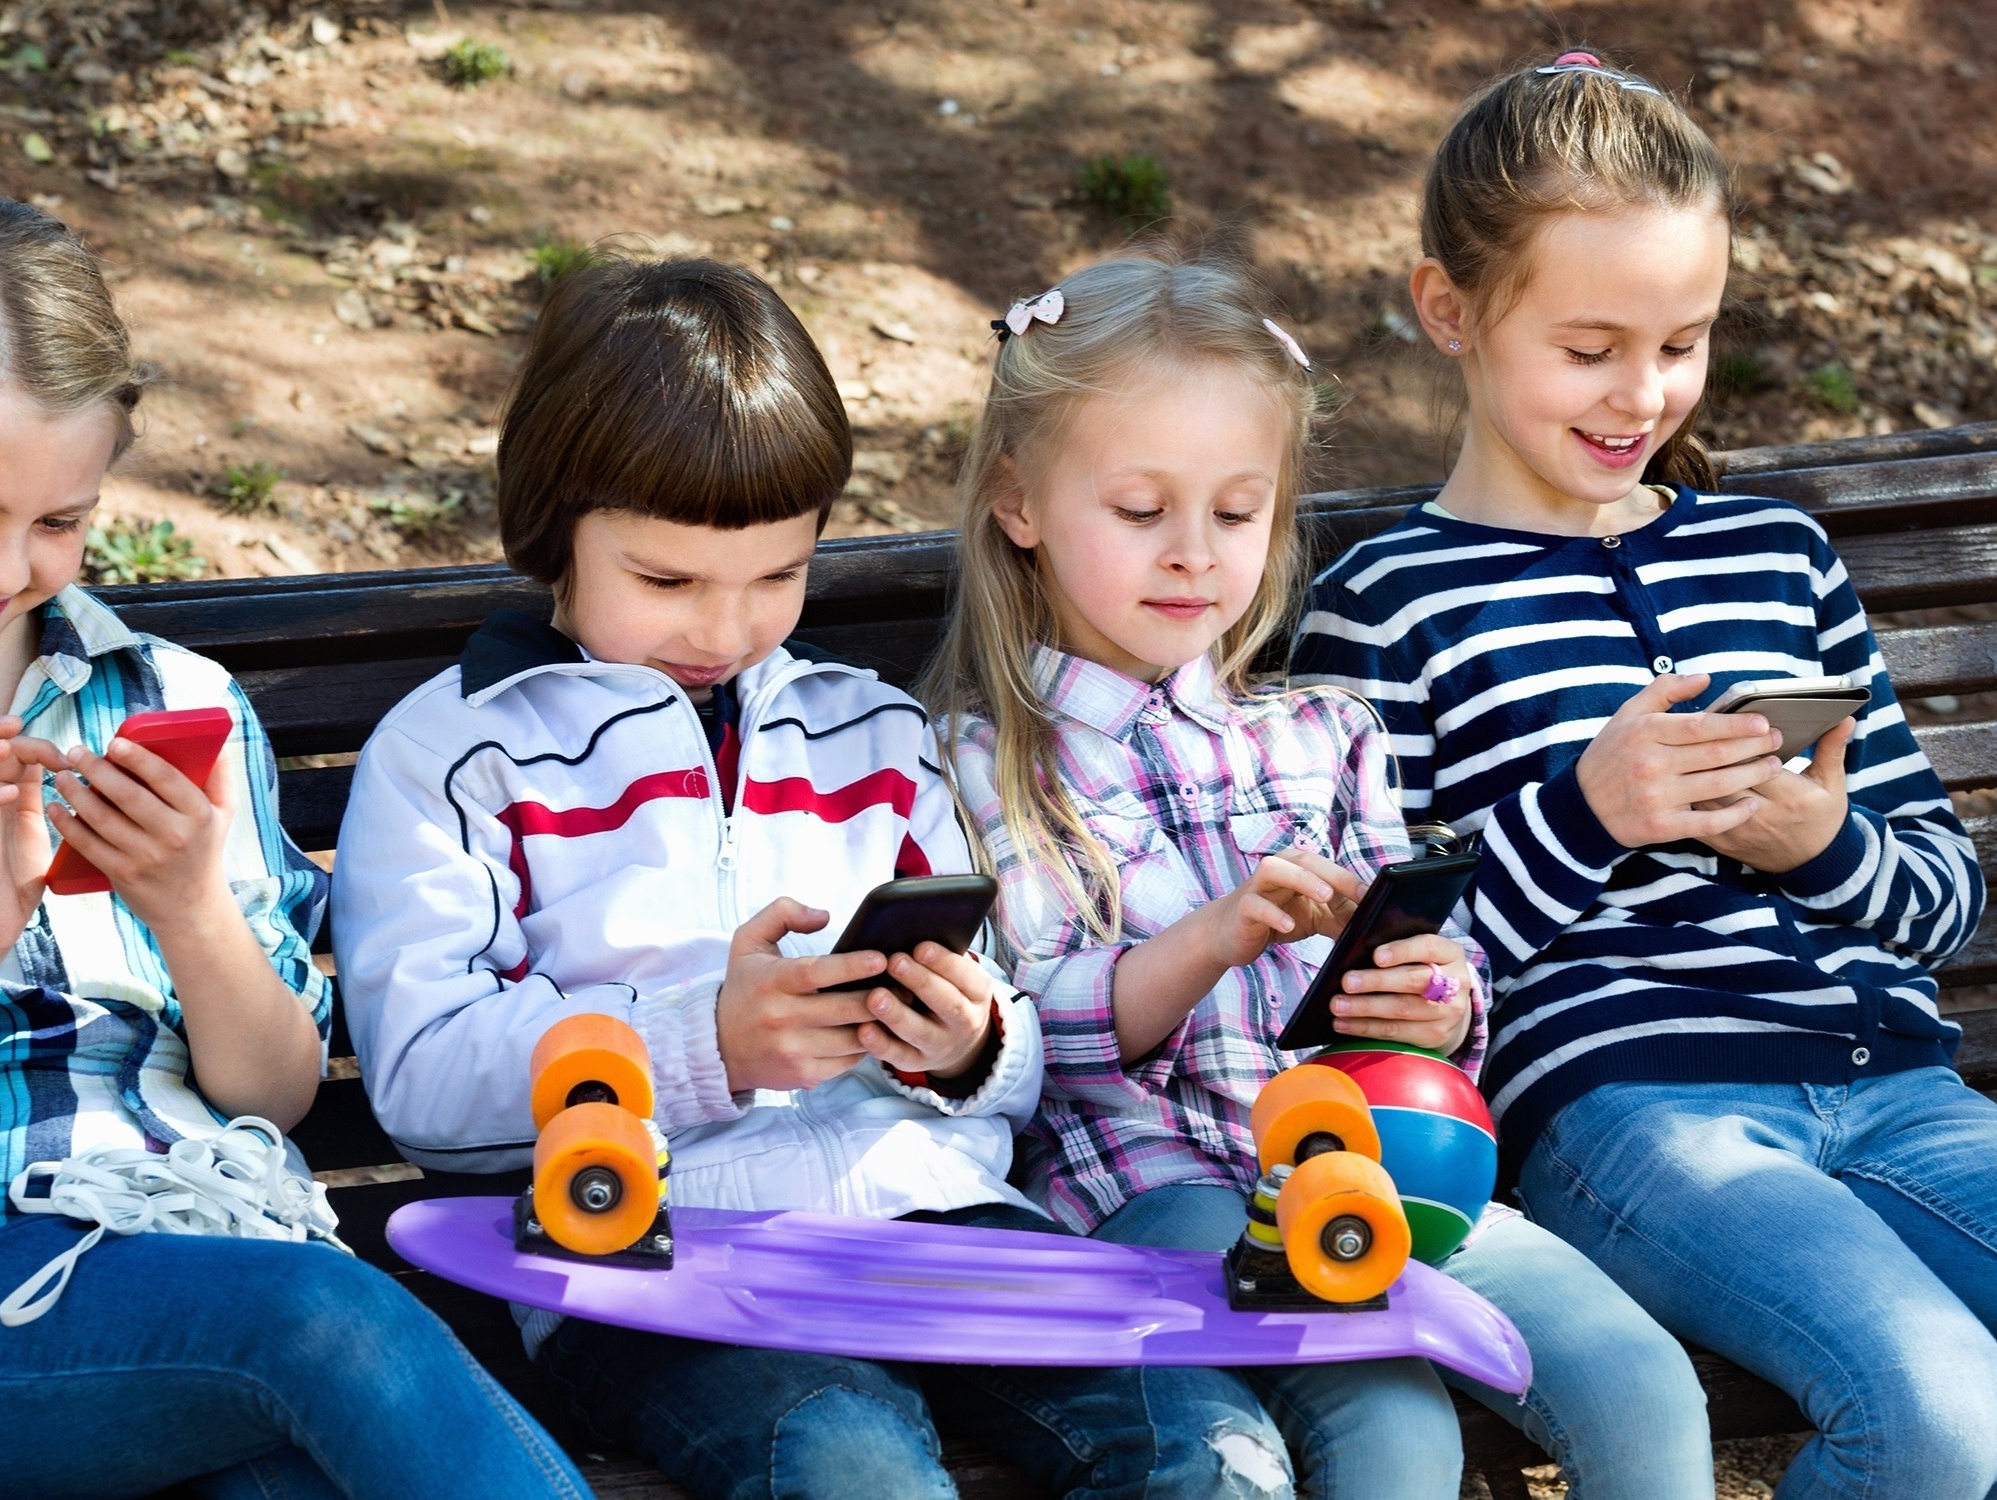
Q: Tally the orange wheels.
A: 4